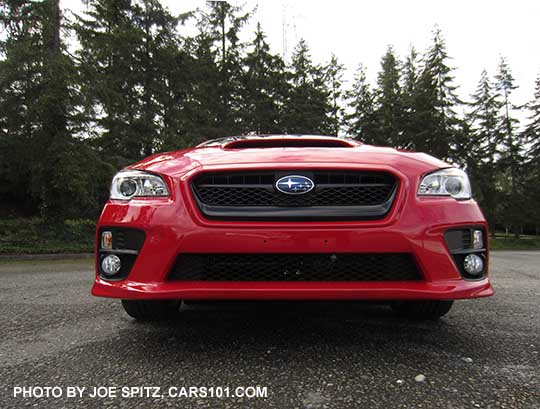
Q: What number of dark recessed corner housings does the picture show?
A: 2